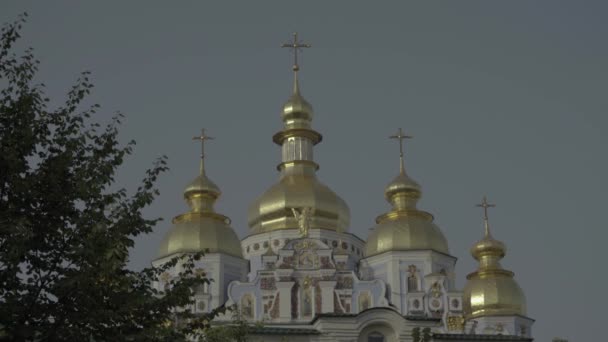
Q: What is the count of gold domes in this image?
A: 4